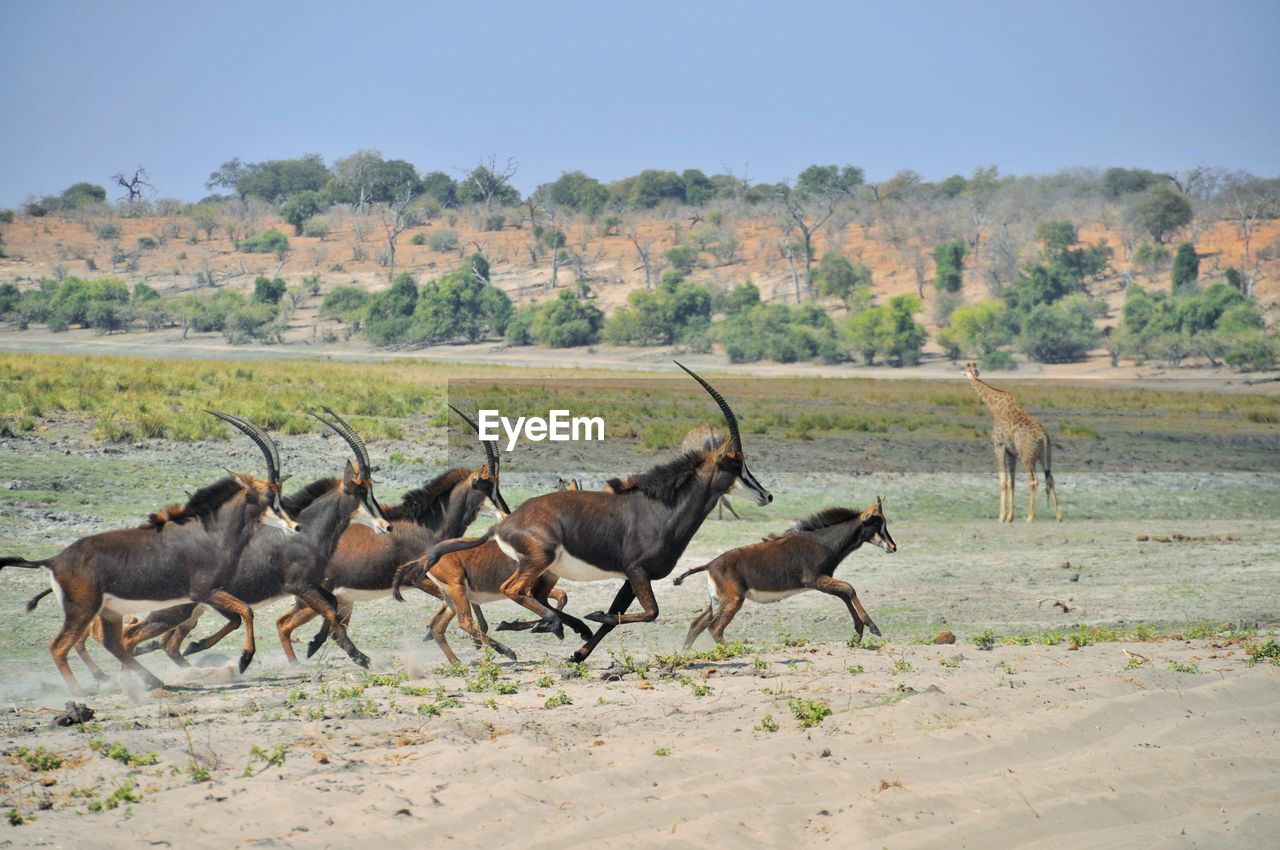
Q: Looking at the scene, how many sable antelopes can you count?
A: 6